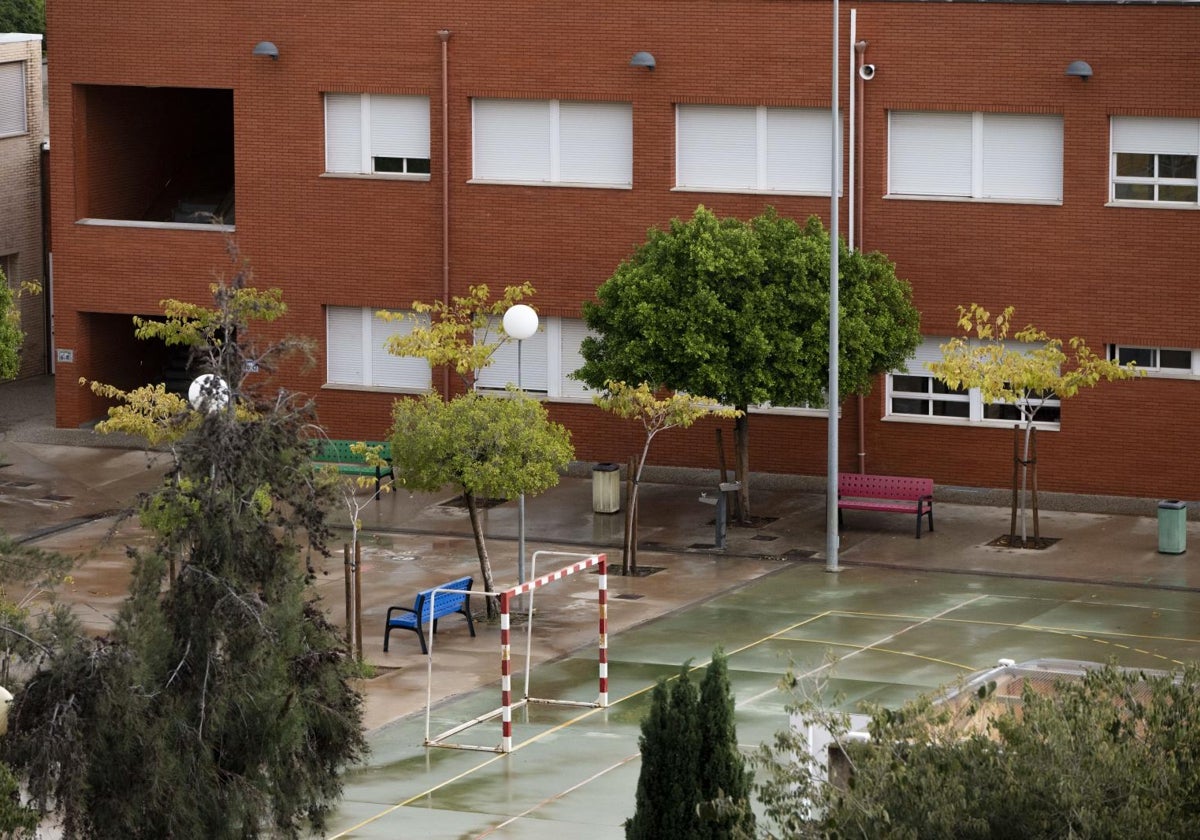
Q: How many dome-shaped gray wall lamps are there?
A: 3